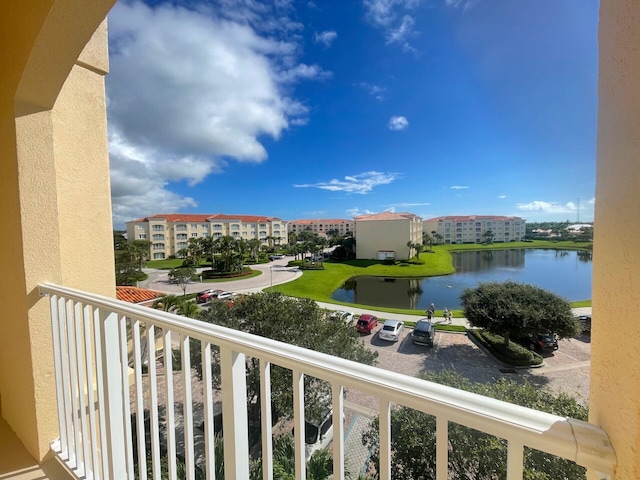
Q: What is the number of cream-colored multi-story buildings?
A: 4